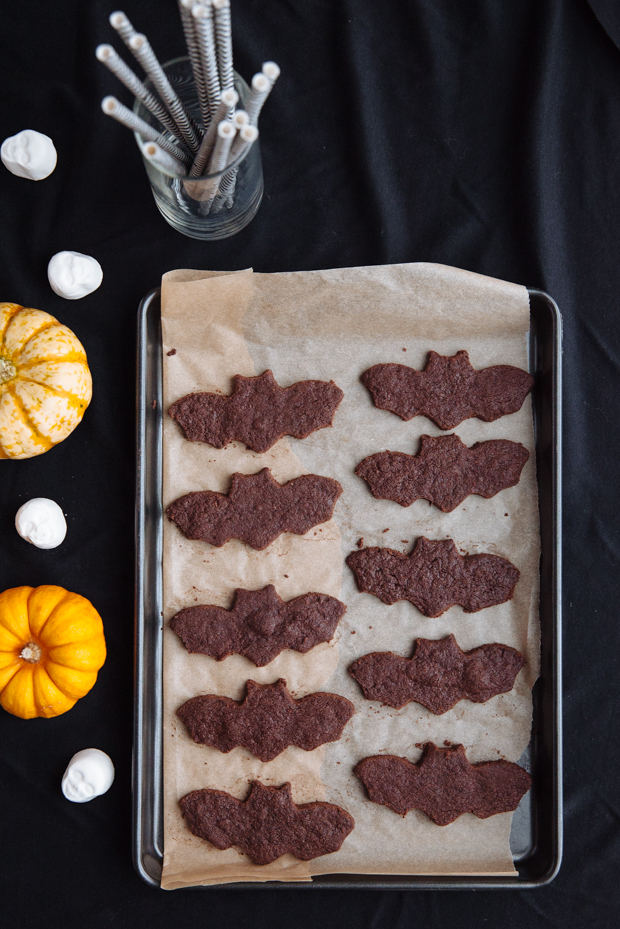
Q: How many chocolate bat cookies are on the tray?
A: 10